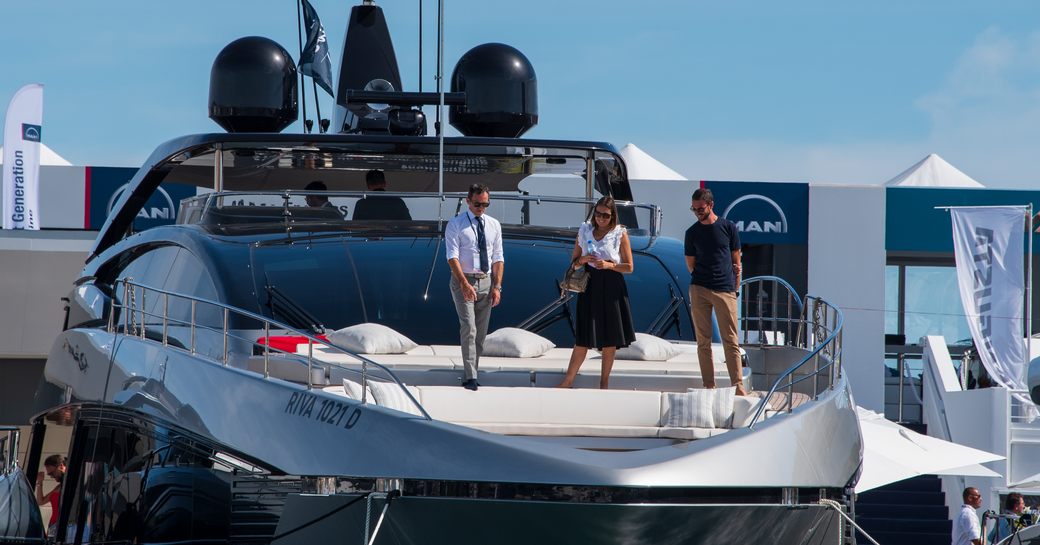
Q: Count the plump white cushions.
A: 3